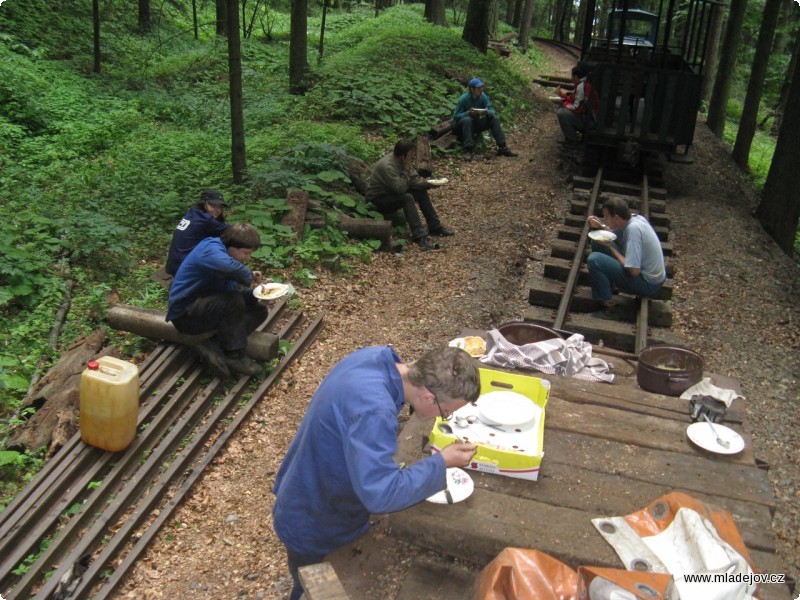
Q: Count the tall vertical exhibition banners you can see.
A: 0